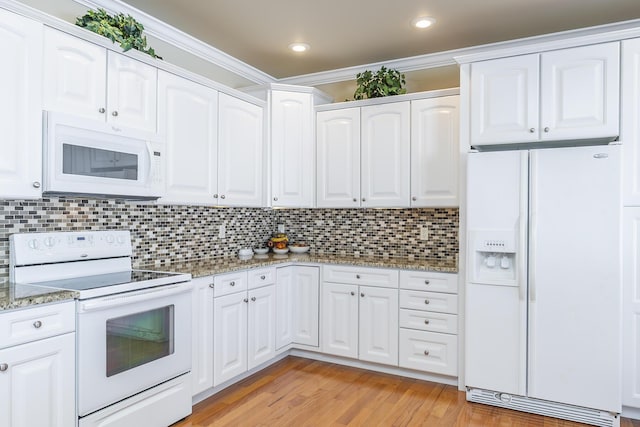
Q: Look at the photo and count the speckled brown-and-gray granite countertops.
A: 2